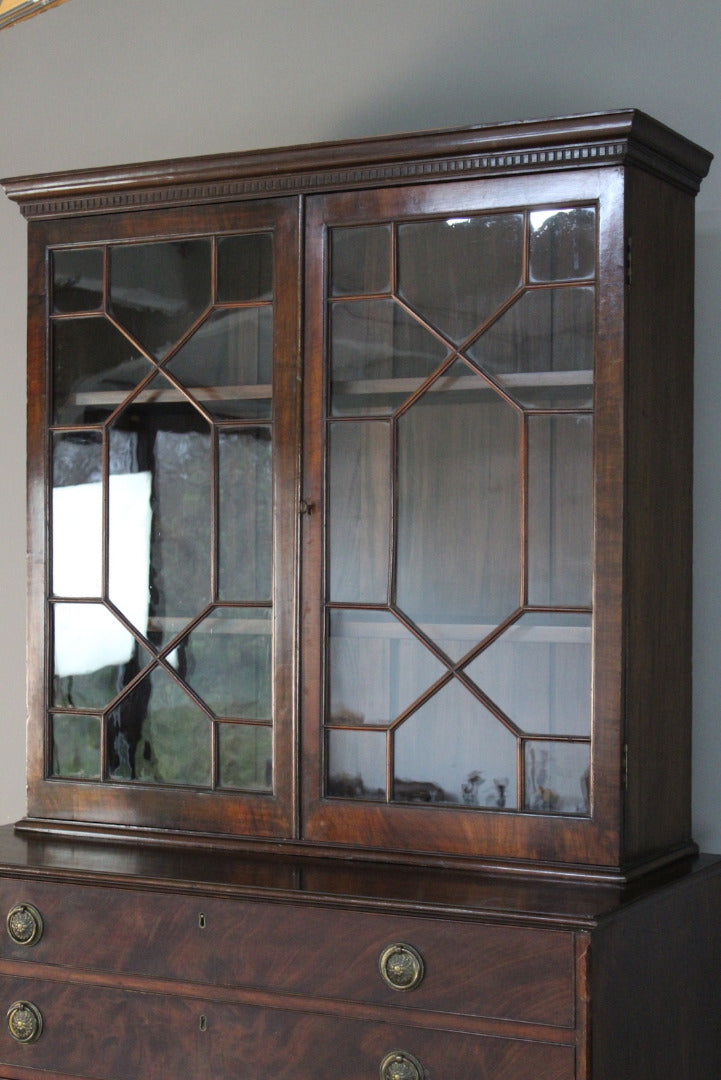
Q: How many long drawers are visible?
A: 2